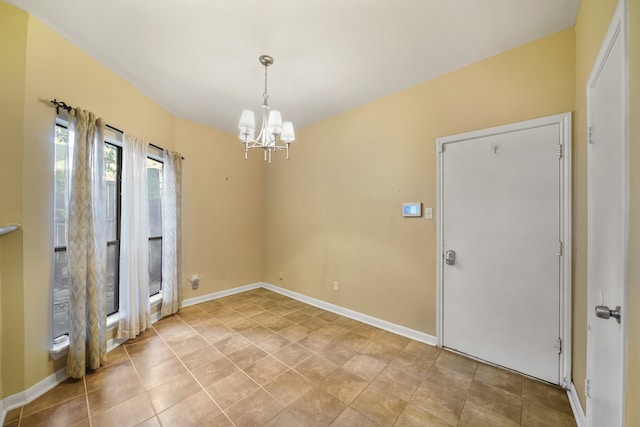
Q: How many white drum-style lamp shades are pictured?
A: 5